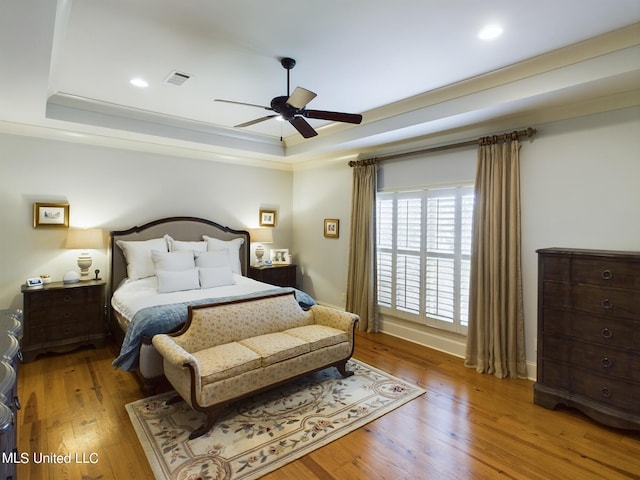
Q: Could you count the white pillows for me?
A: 7